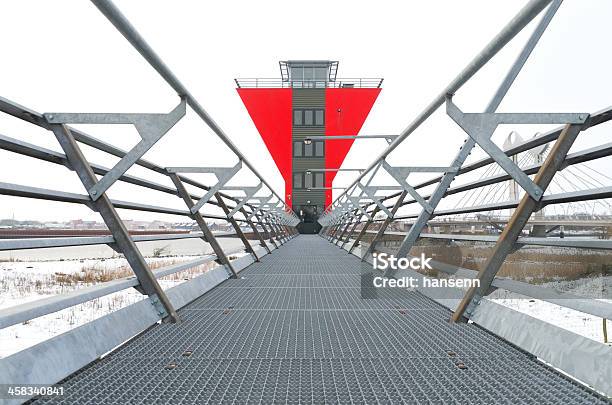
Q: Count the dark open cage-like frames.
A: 2